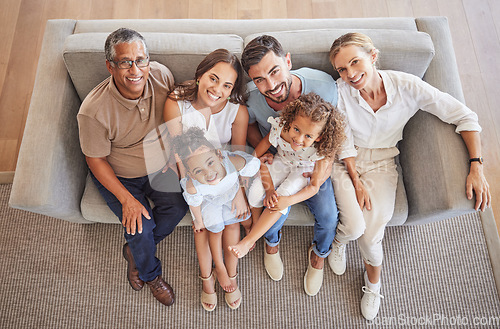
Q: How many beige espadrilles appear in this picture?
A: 2